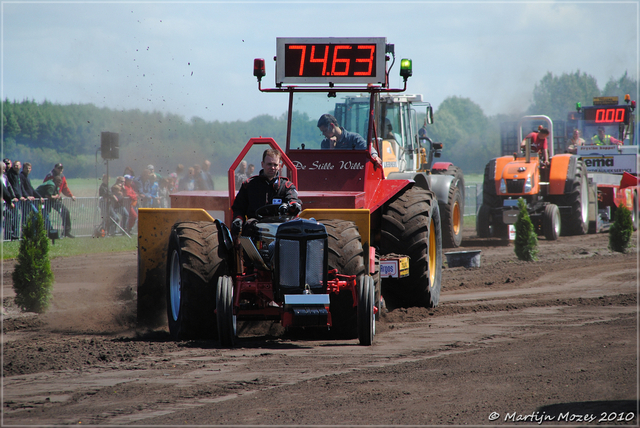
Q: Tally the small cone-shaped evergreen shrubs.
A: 3